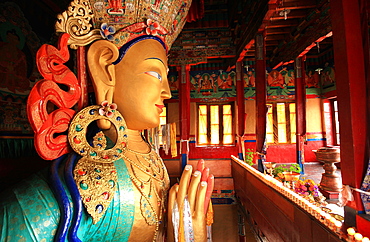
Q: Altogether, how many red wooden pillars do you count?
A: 5